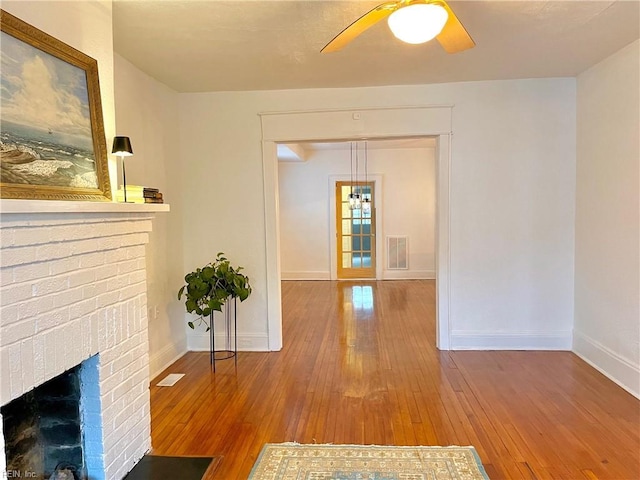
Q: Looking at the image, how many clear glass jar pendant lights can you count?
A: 3